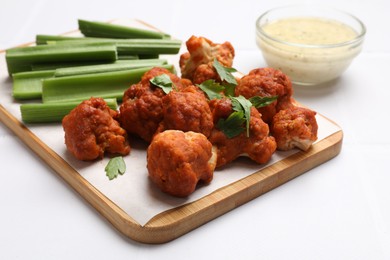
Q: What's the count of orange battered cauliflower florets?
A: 8